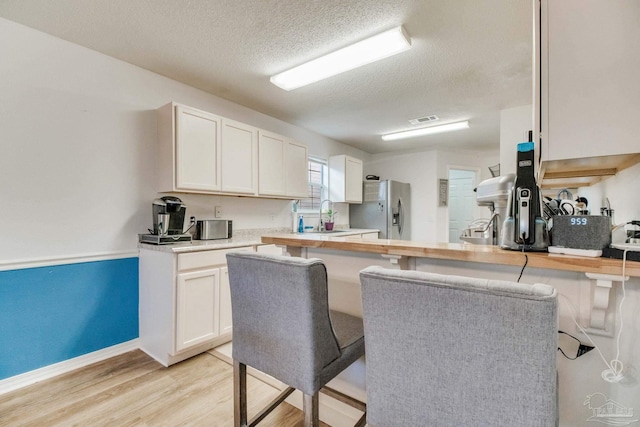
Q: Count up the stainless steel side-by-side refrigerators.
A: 1